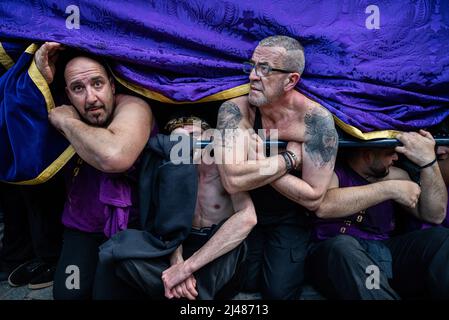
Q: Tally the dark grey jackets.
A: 1